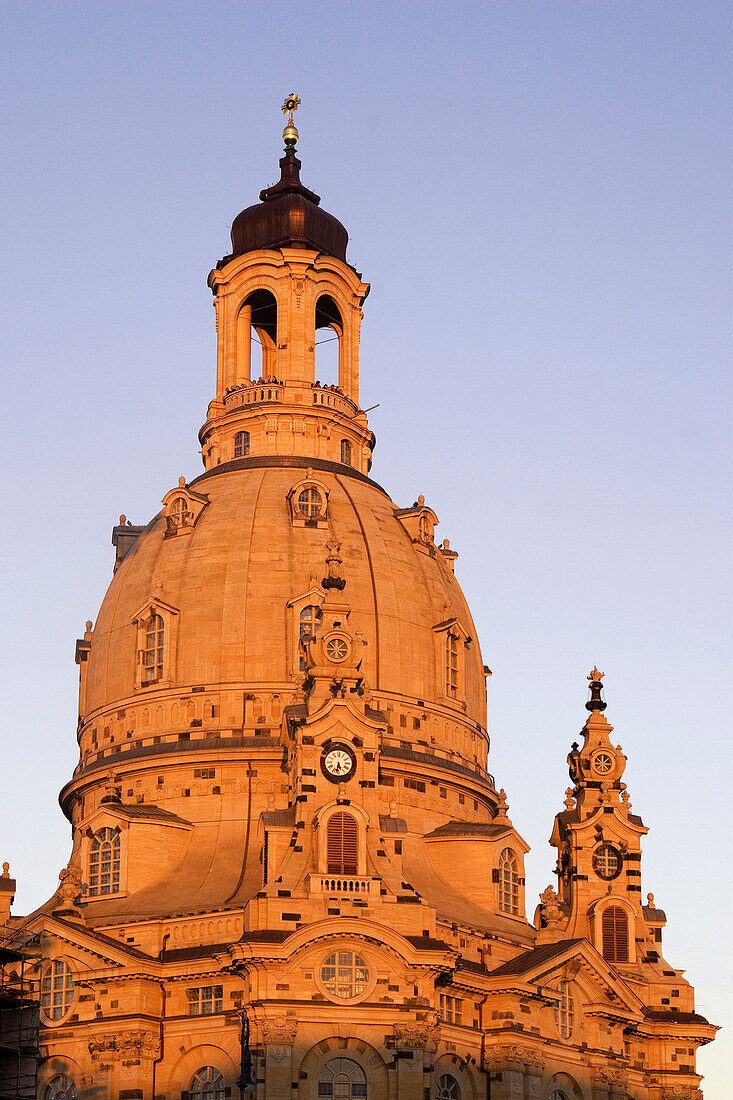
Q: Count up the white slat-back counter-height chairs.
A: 0